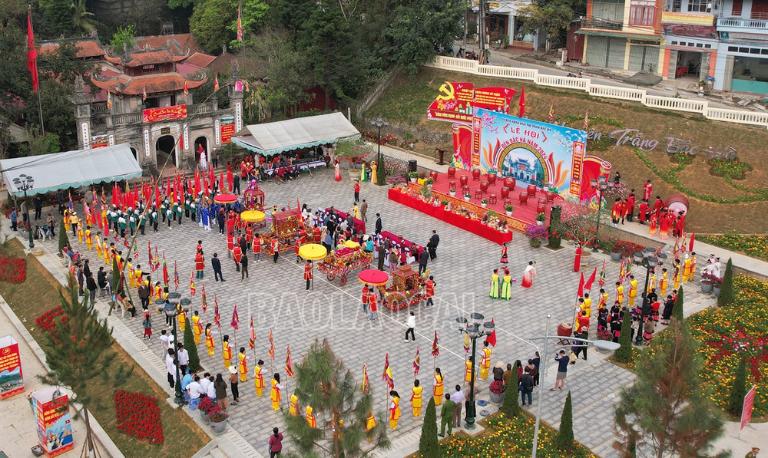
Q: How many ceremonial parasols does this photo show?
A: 4